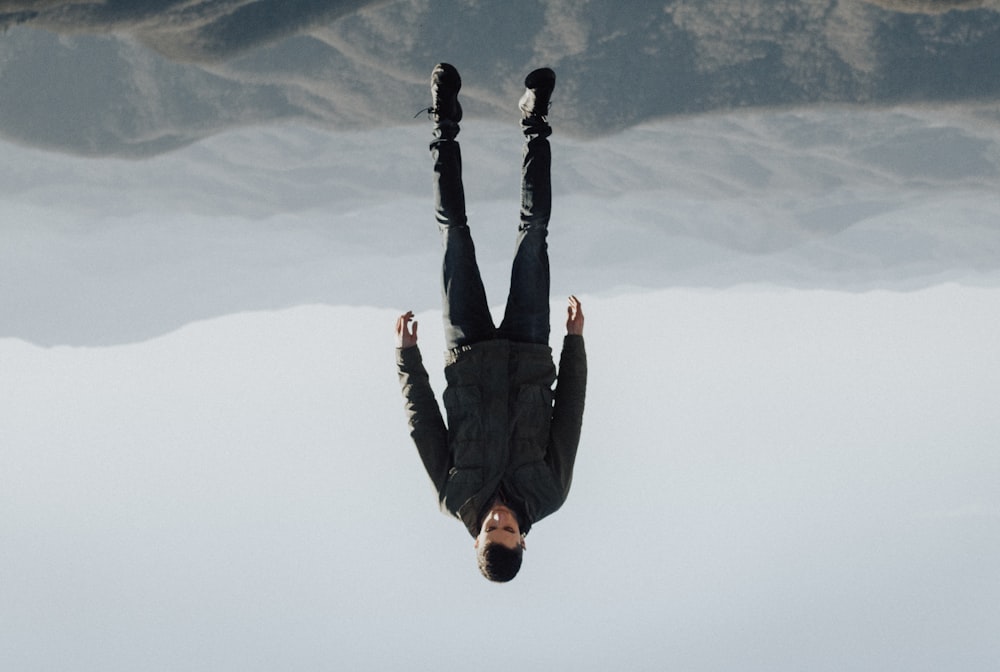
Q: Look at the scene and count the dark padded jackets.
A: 1